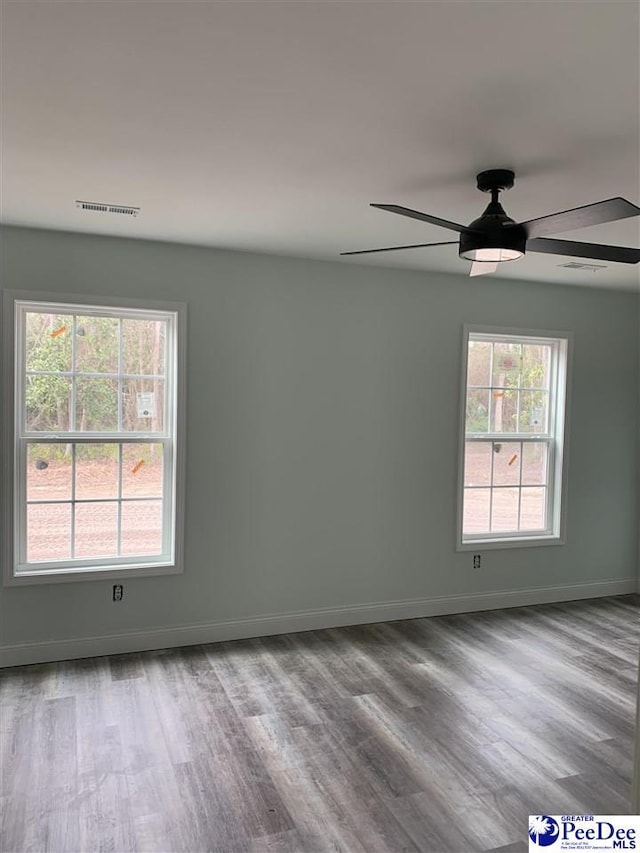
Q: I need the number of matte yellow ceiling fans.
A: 0